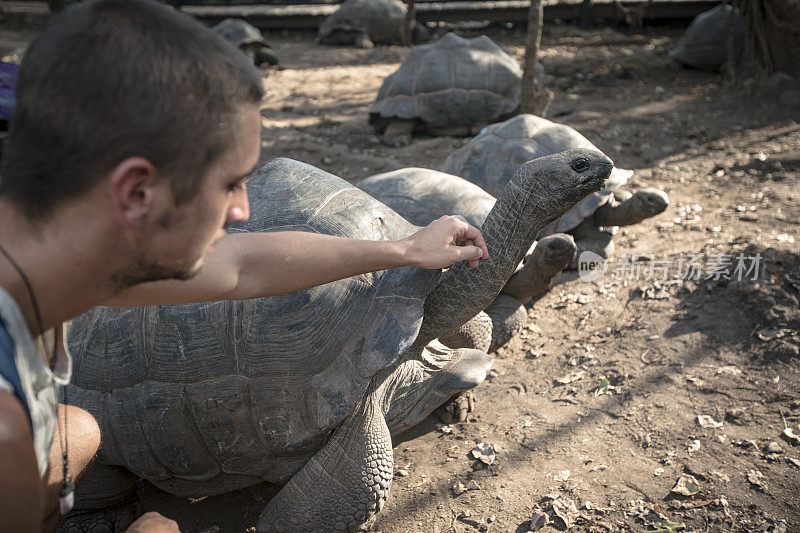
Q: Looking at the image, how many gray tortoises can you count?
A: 7